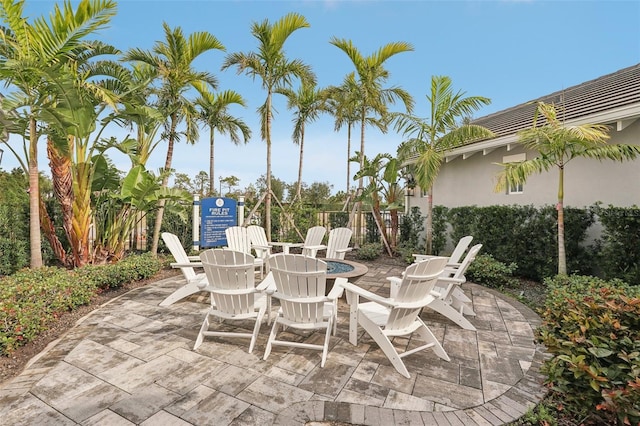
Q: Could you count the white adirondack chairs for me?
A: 10